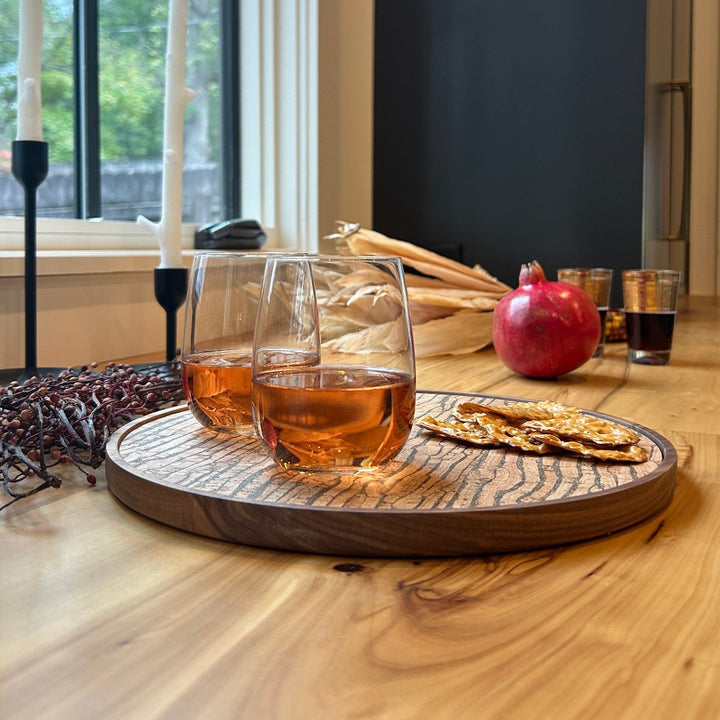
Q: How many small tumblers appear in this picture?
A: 2